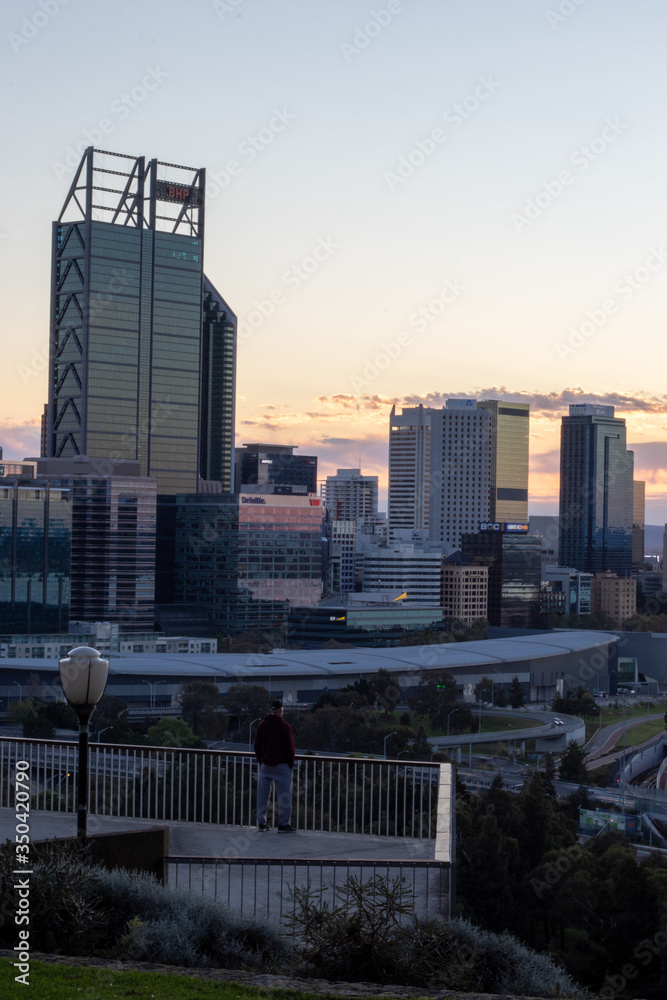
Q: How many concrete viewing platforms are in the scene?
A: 1